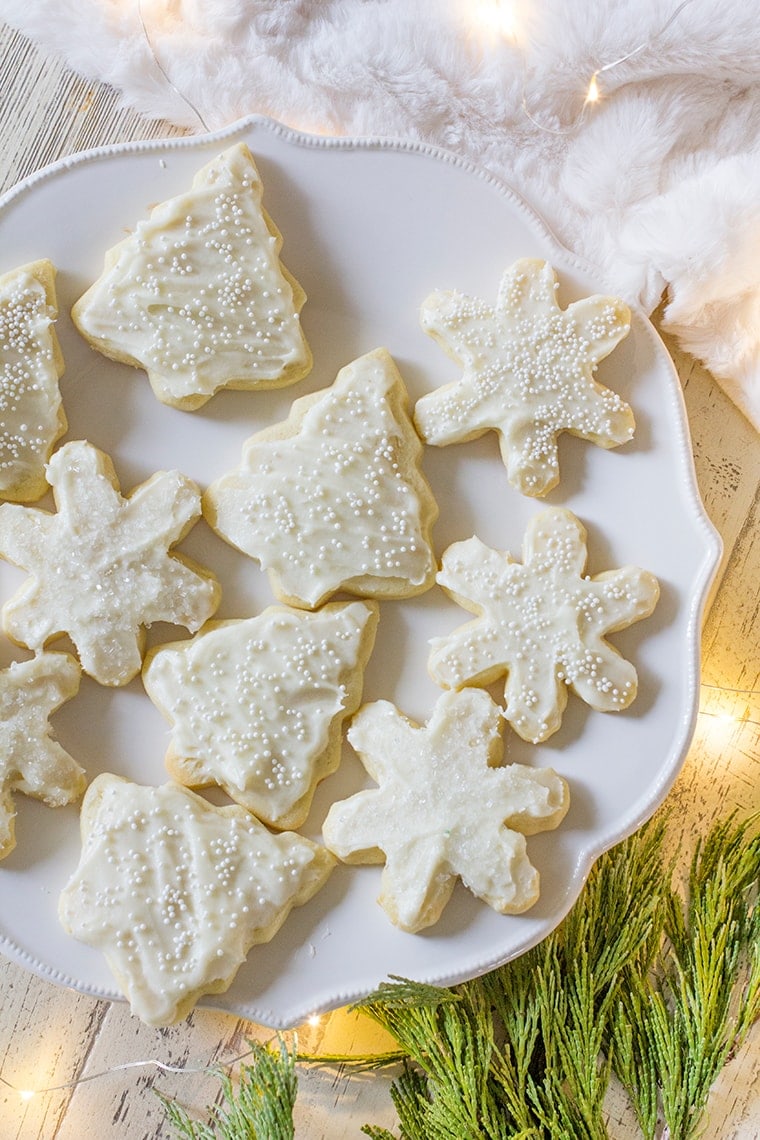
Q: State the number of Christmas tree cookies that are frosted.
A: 5